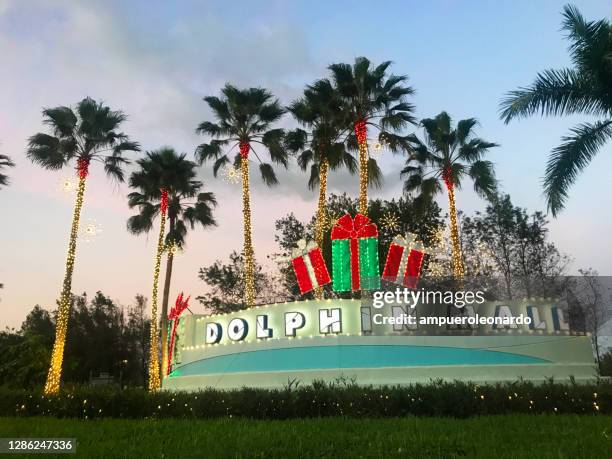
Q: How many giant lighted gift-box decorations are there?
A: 3